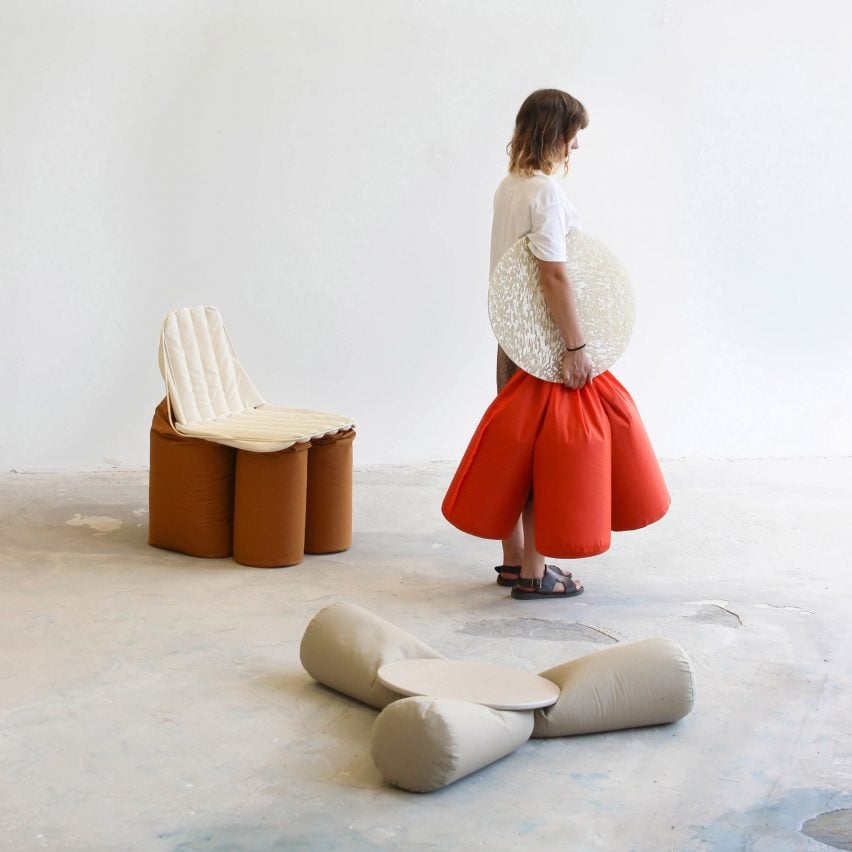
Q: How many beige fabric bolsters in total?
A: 3